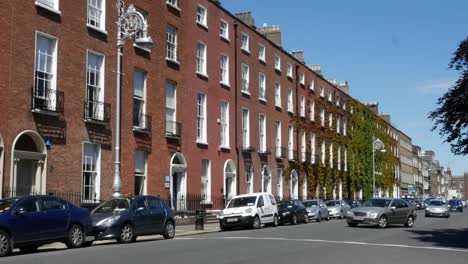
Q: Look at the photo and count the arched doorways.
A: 6